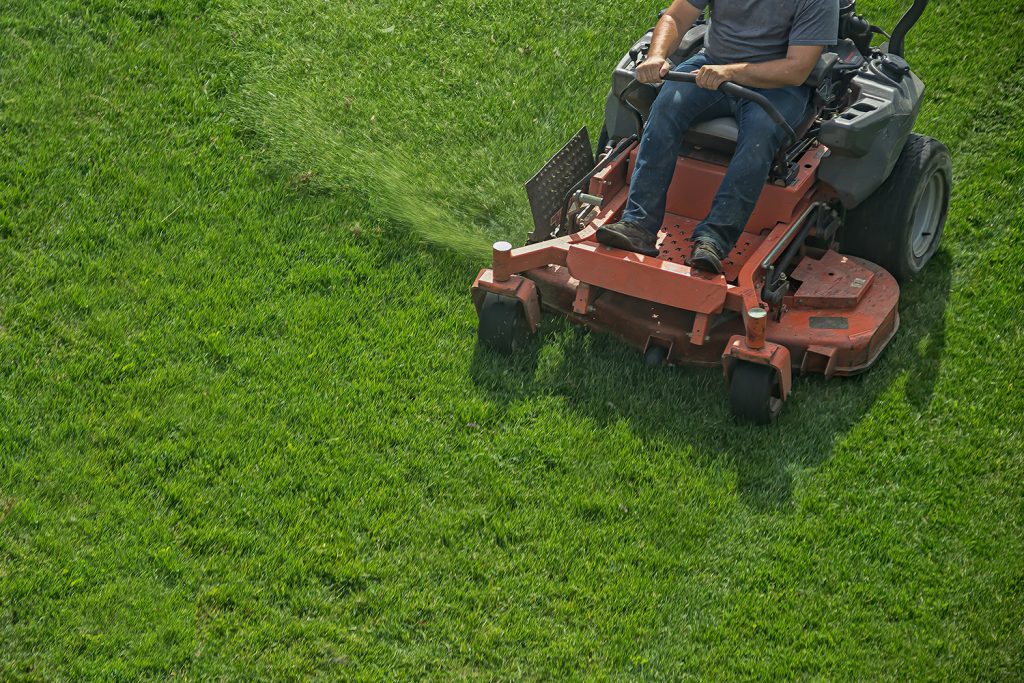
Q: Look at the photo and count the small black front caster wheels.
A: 2